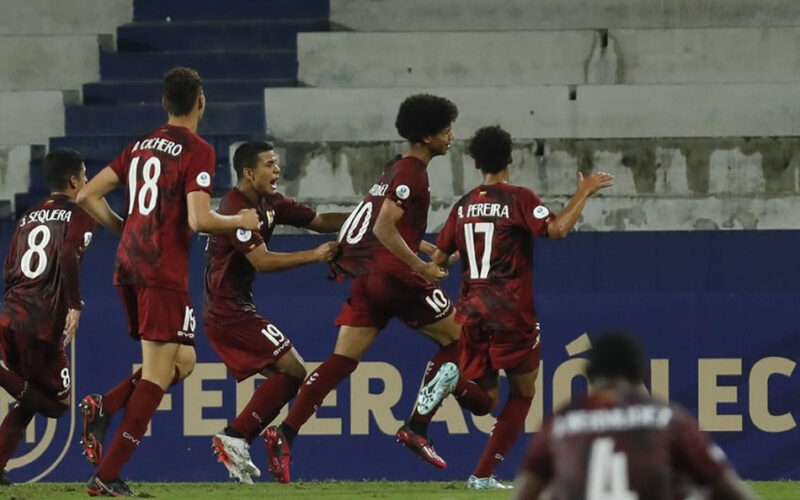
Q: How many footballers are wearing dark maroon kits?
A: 6